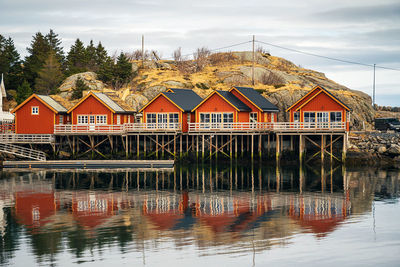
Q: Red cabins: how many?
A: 5